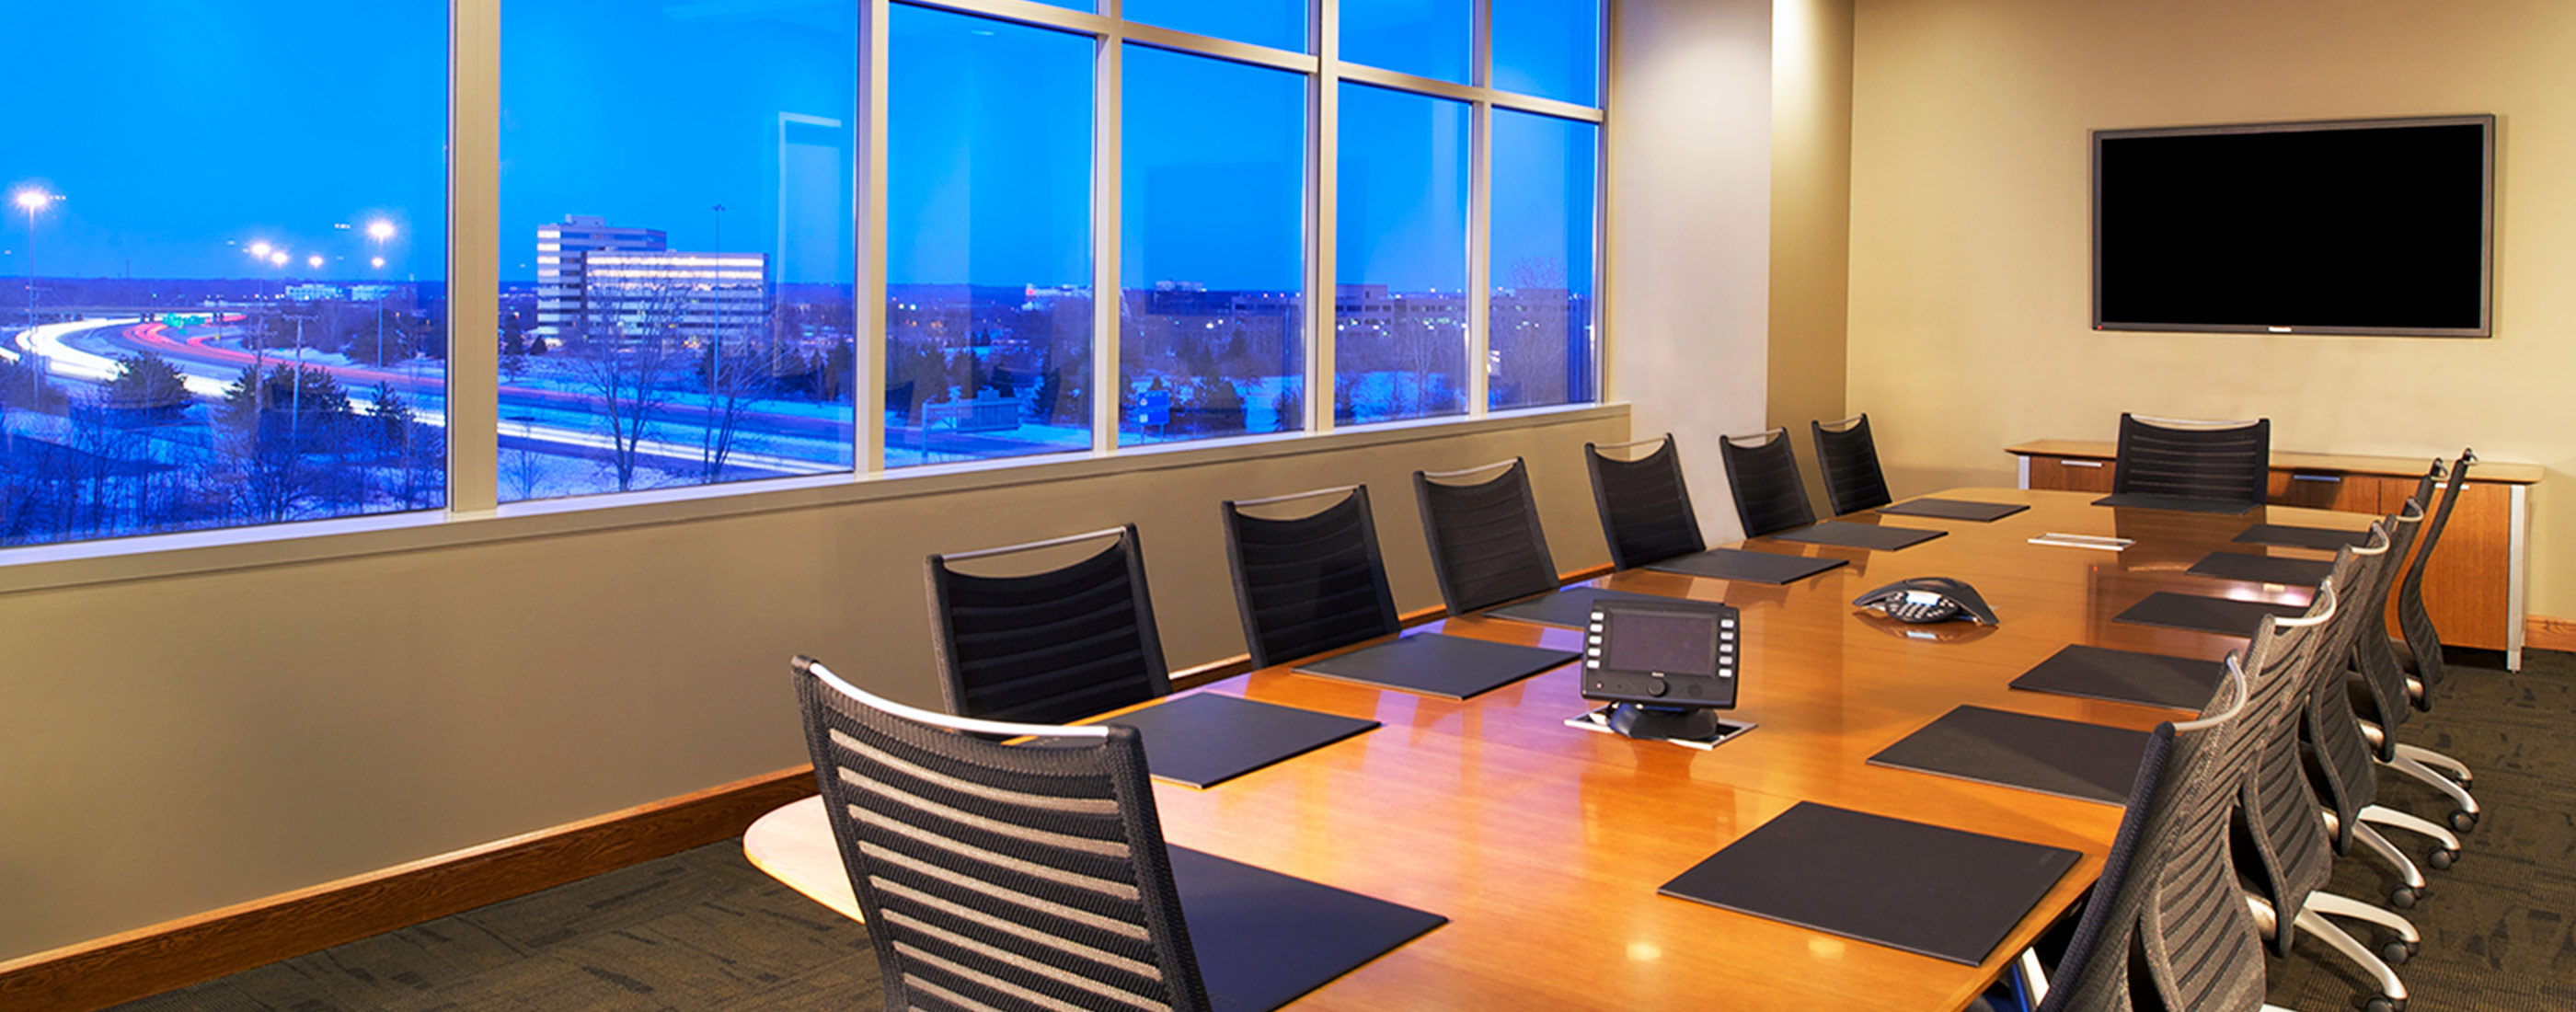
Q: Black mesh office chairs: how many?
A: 14